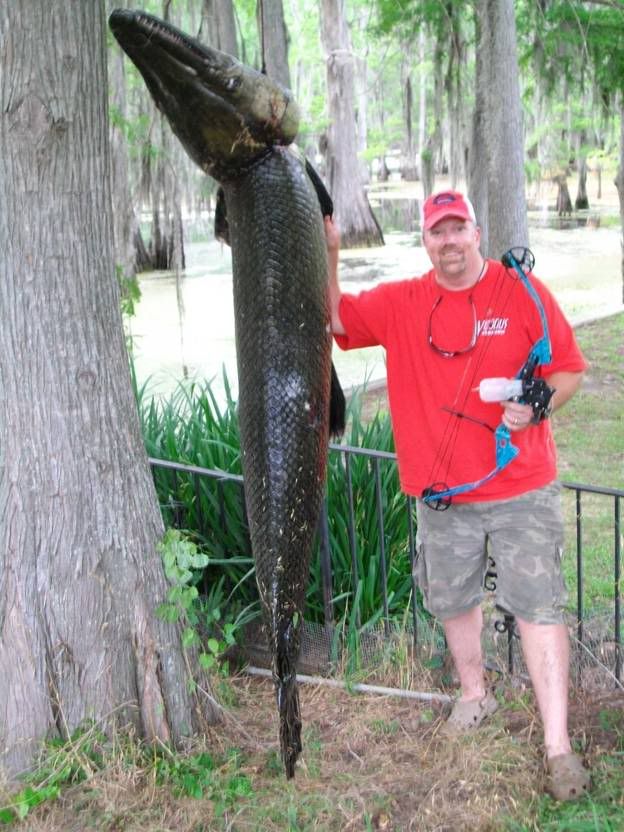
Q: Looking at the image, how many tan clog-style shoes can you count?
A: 2